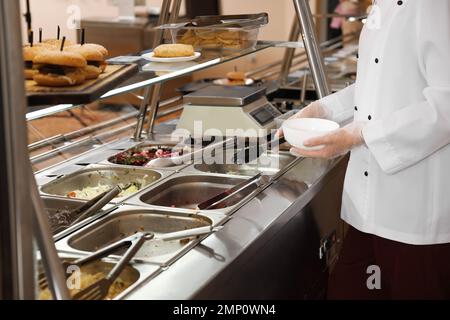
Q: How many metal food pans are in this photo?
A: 7